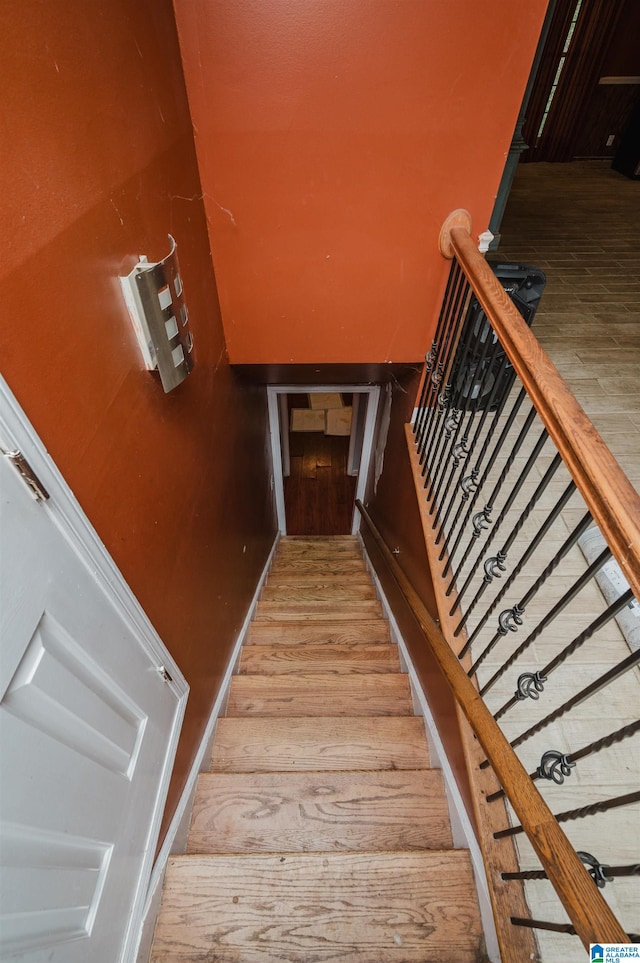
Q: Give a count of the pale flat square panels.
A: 3